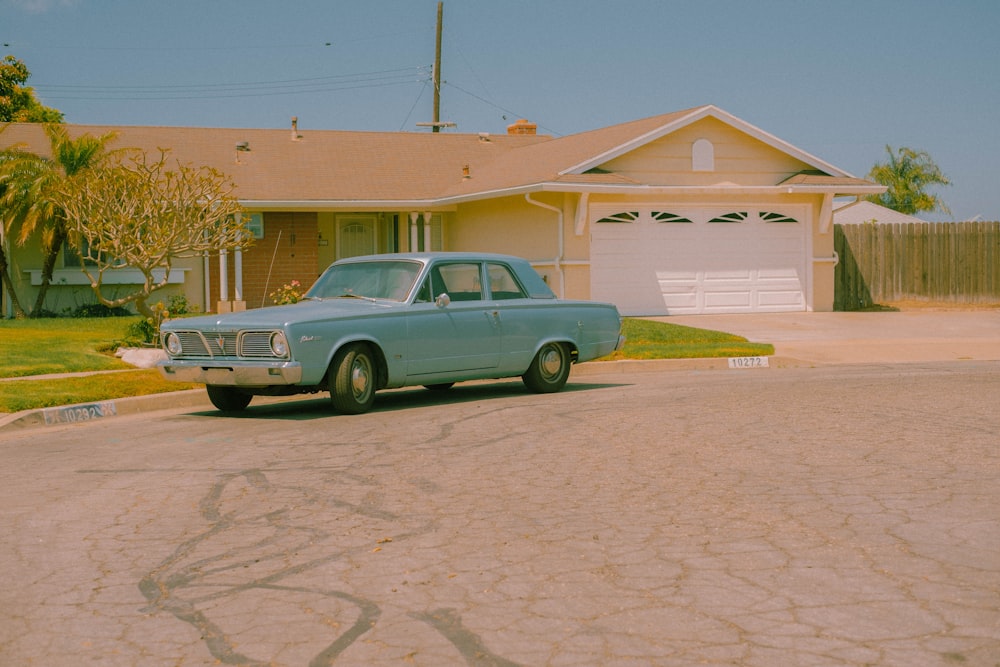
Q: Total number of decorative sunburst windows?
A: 4